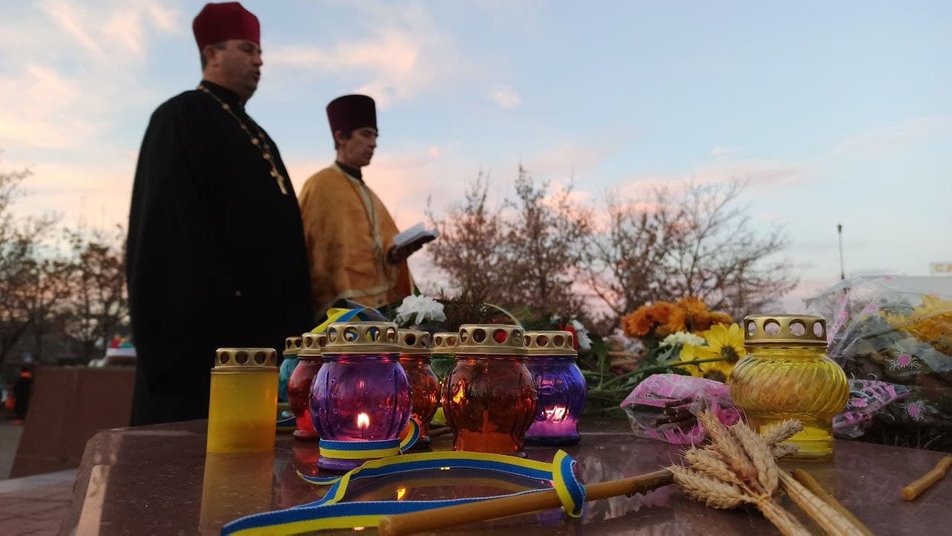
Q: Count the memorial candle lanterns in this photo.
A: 9